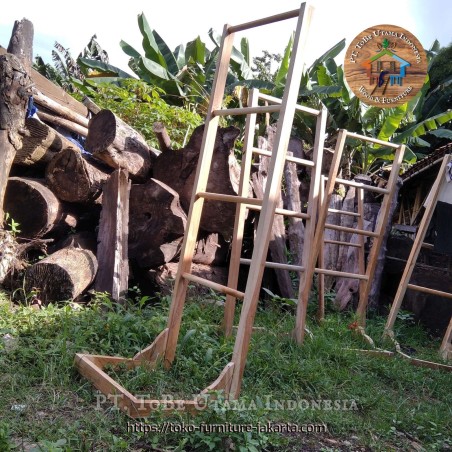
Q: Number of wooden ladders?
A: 5